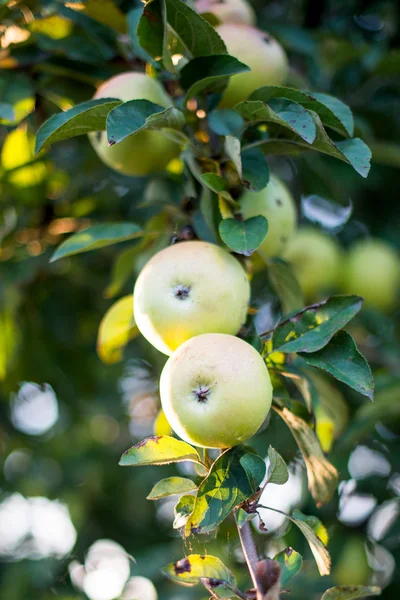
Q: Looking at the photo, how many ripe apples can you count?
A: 8